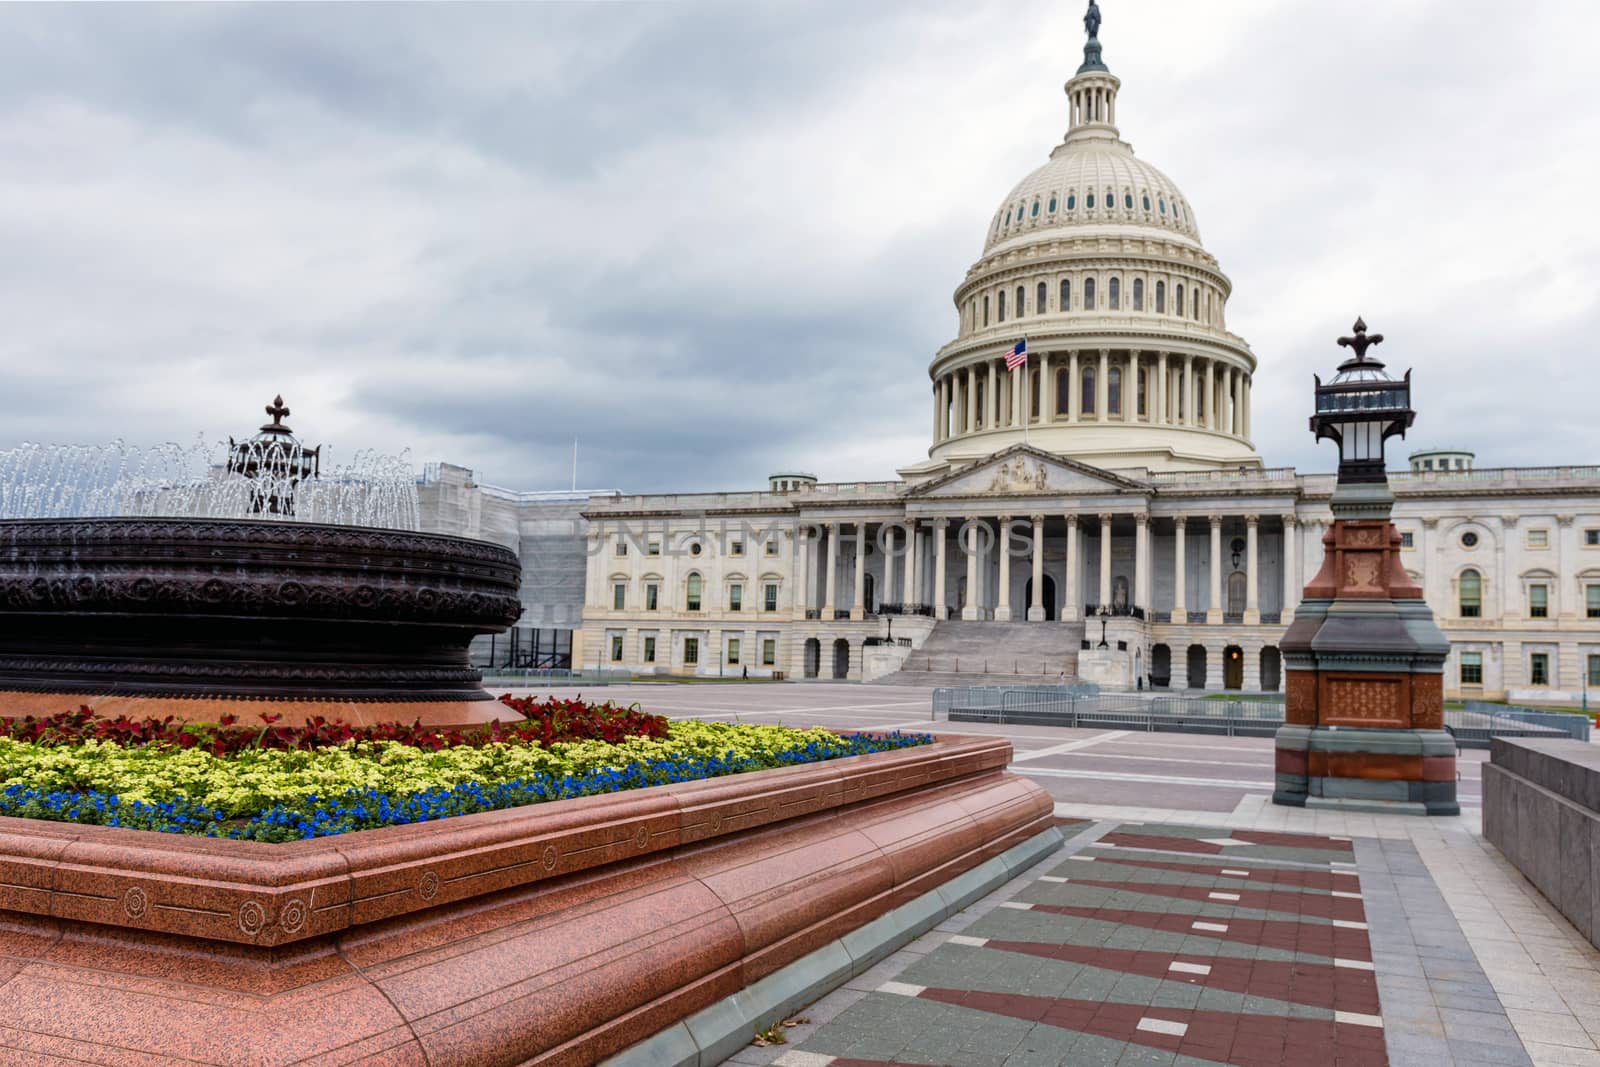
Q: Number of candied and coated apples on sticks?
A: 0